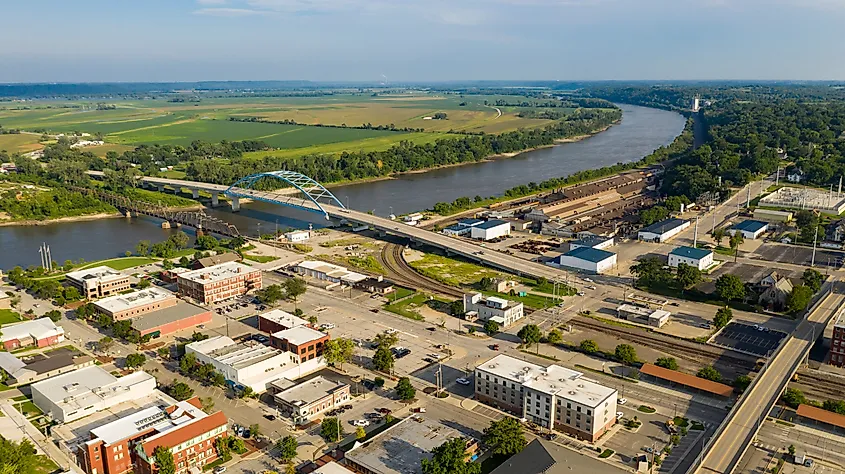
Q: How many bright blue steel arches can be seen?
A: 2